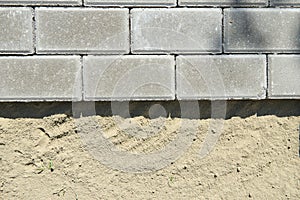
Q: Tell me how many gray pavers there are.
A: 12